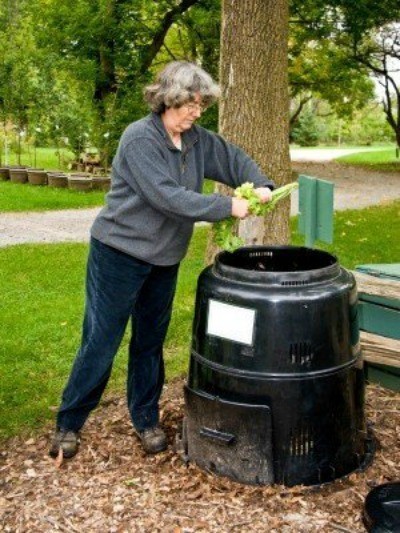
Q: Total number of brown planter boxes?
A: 6